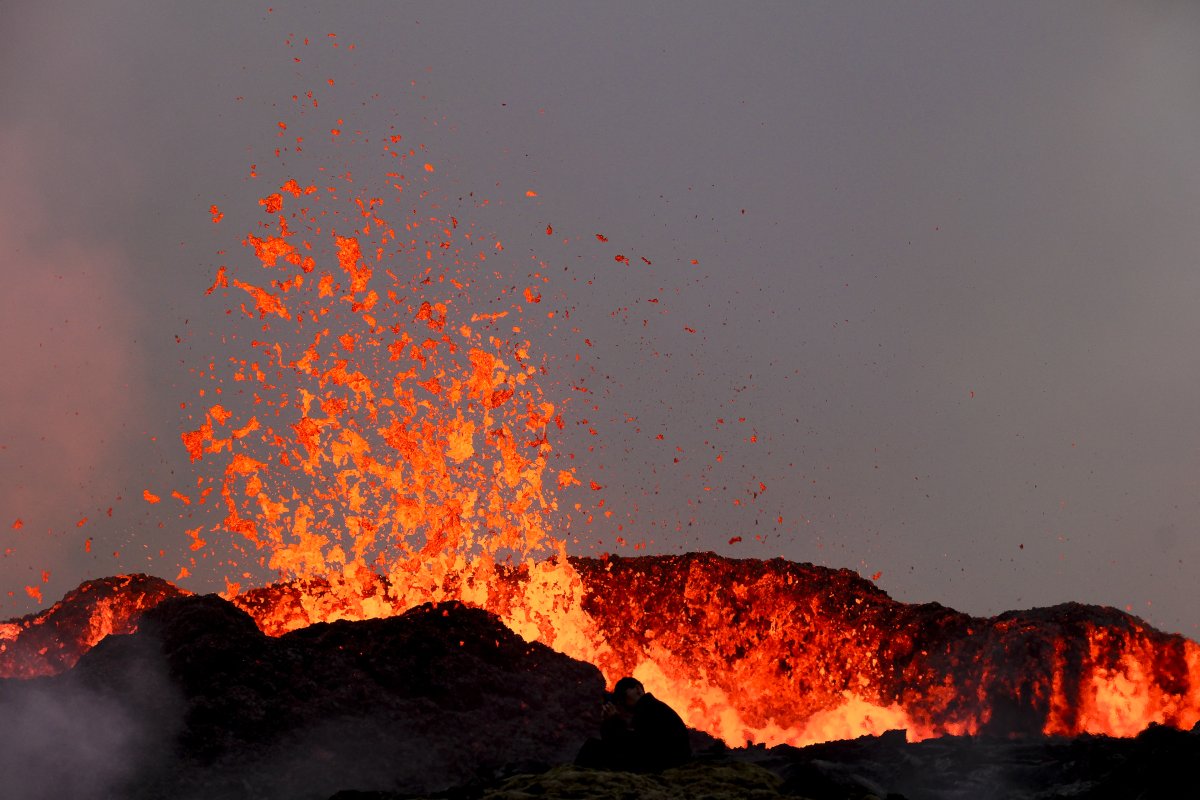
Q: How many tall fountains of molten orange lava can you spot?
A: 1